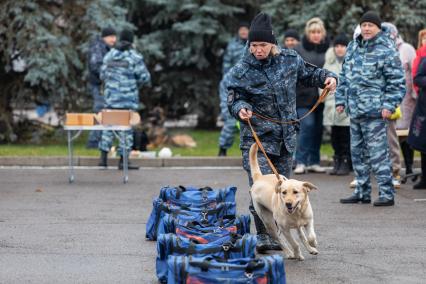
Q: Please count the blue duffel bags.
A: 5